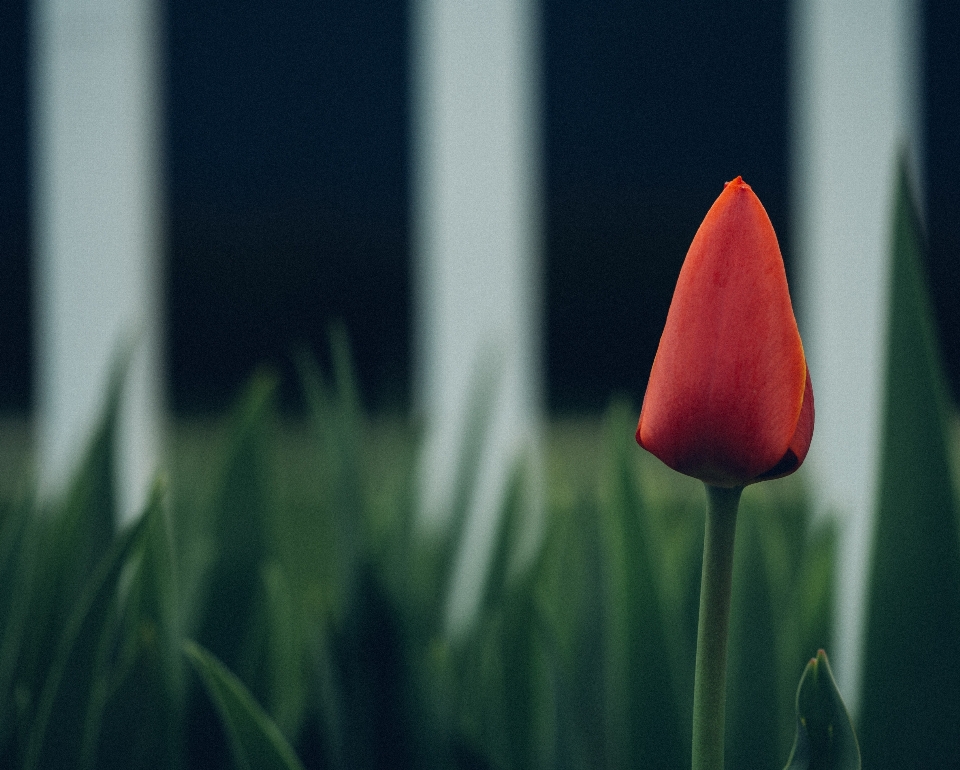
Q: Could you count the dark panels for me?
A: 4